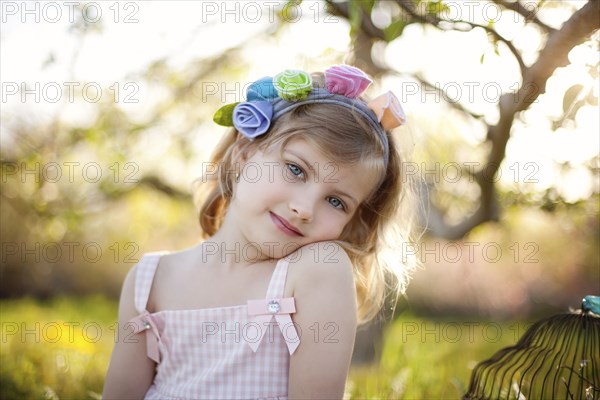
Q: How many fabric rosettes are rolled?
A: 5